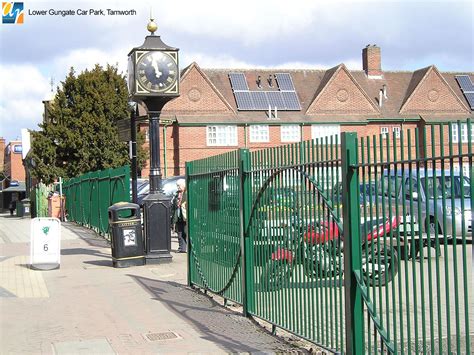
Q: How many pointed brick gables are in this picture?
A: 3